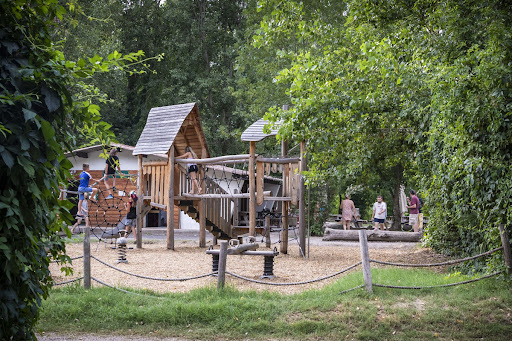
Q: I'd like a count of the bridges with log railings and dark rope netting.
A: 1